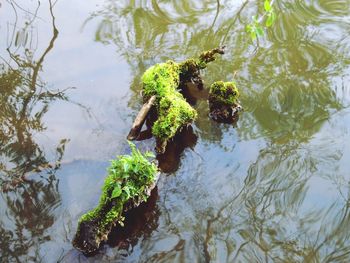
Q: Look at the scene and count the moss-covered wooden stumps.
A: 3